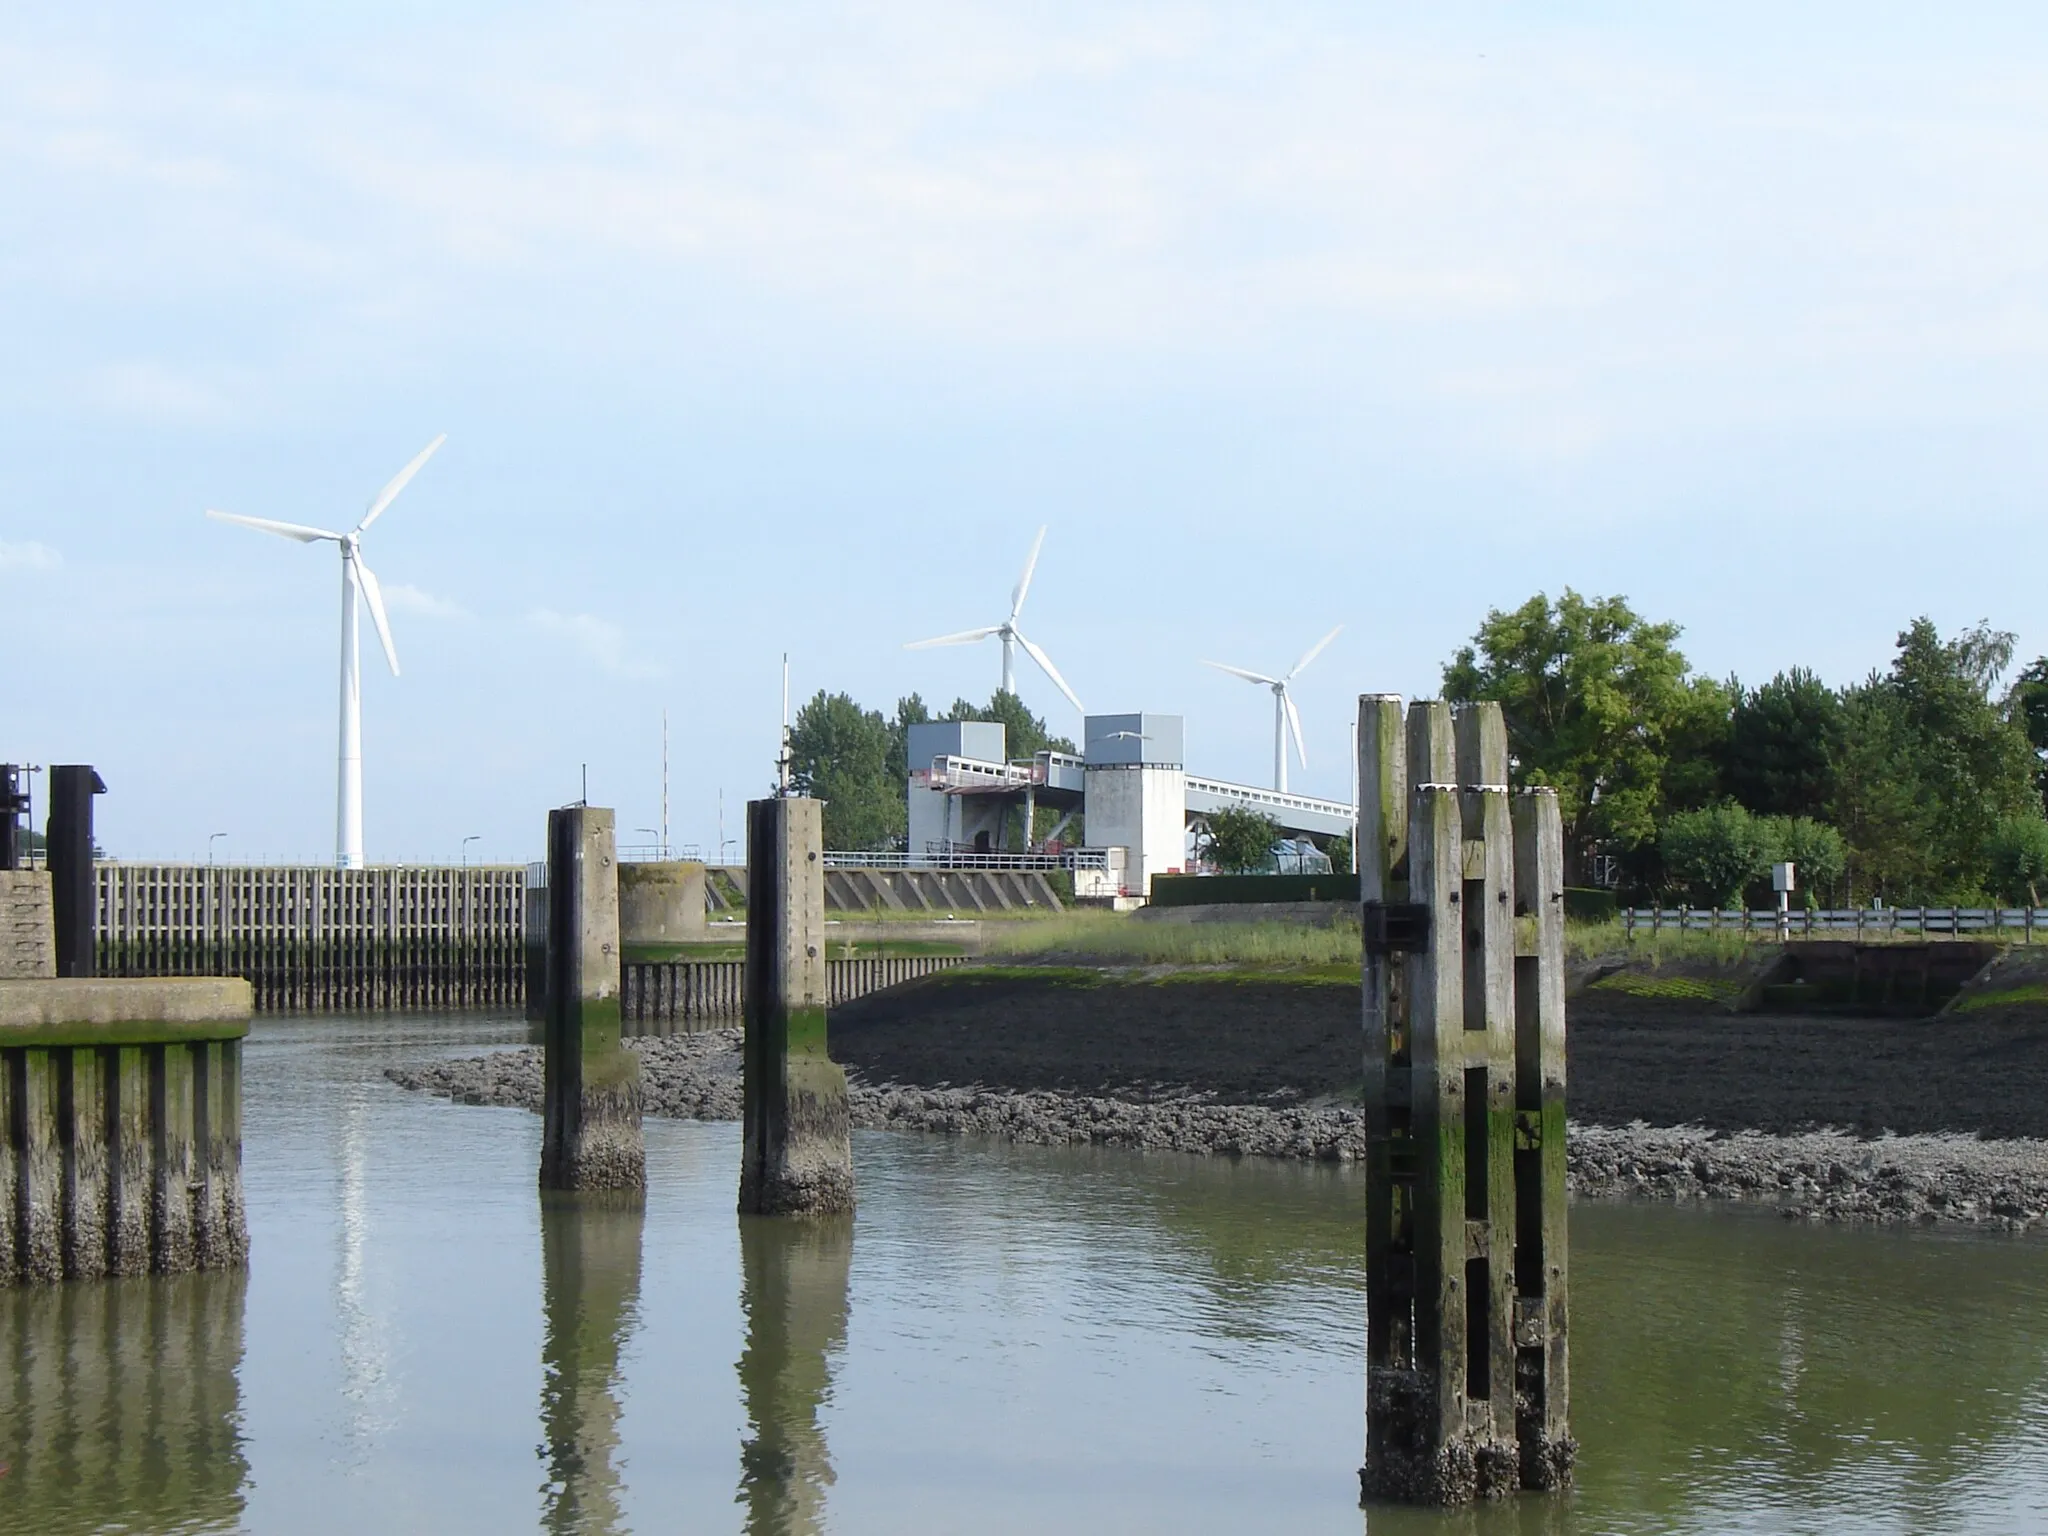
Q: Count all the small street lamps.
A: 4